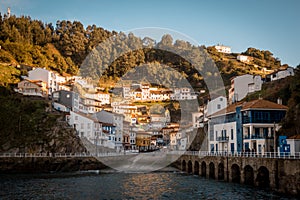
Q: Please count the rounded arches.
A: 9